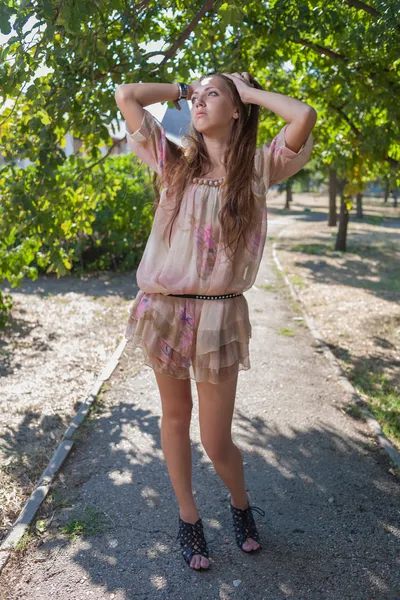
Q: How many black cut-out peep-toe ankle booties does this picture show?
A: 2